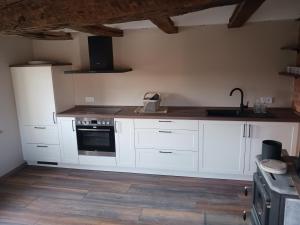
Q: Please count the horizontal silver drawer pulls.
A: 5